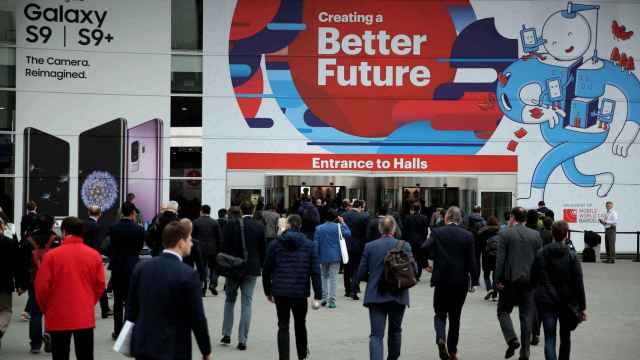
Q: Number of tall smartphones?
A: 3